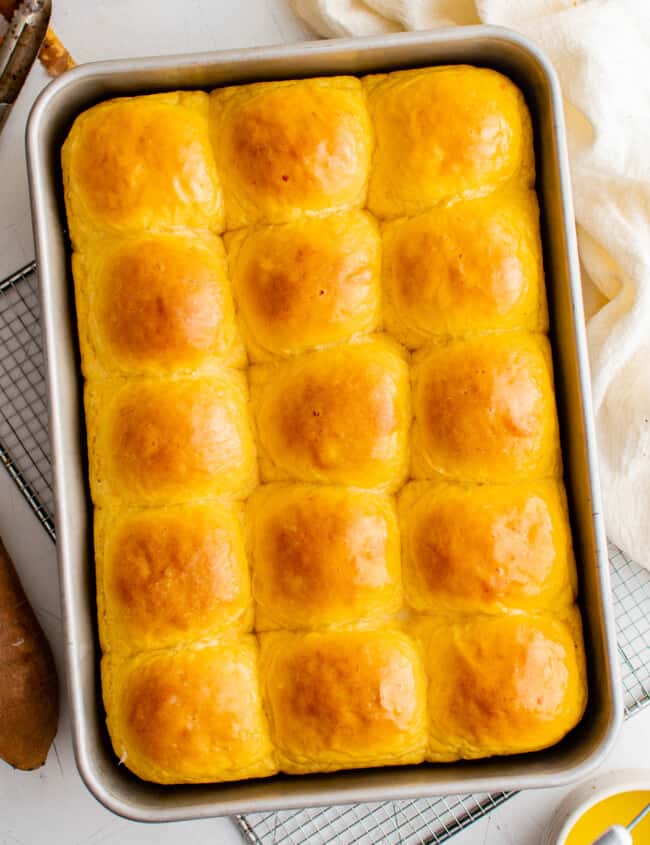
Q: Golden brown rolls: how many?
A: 15